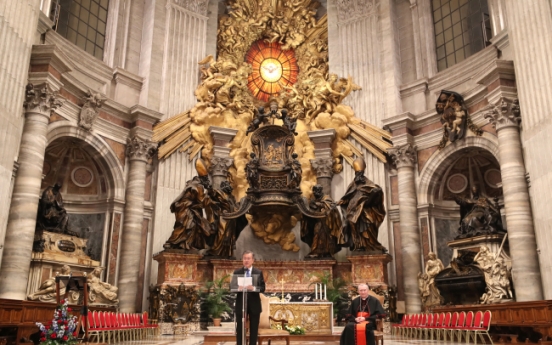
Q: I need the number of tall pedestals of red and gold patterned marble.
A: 2